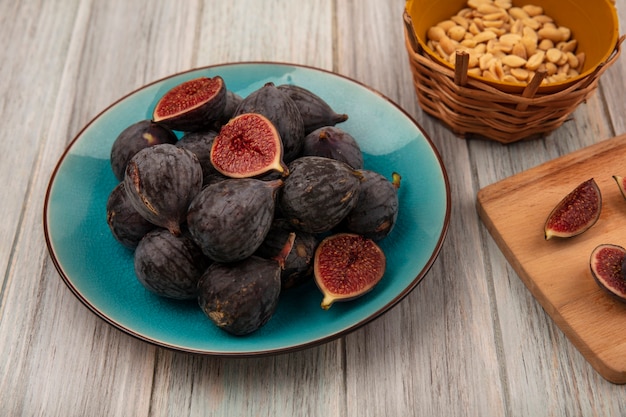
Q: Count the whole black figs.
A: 14